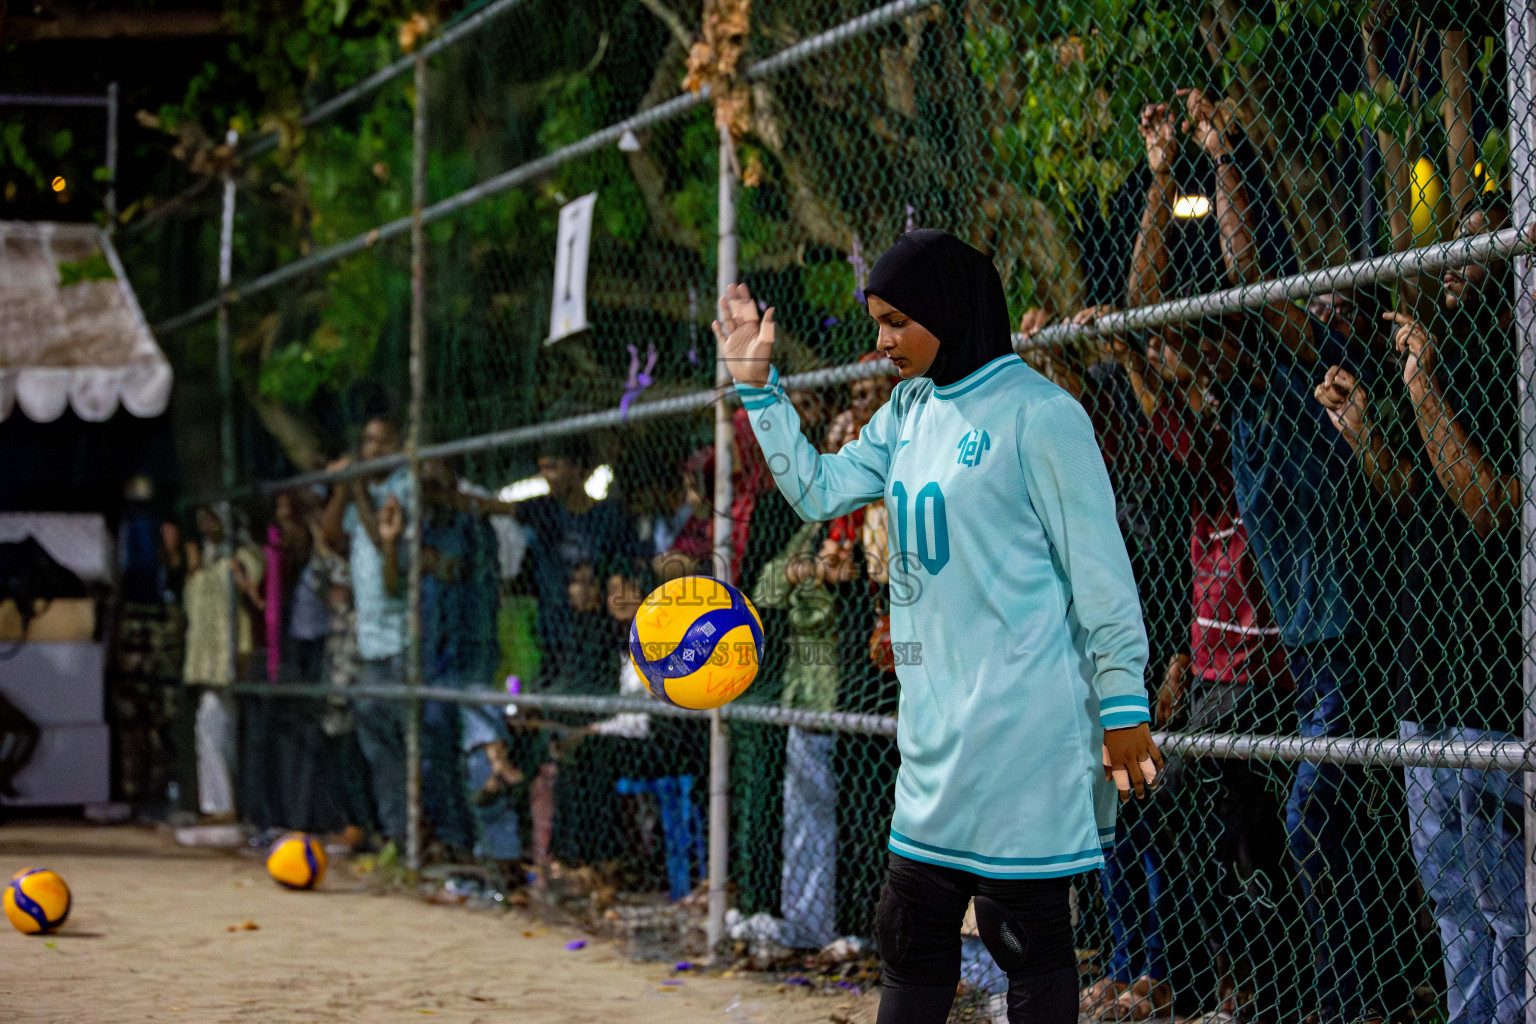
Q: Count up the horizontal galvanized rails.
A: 4